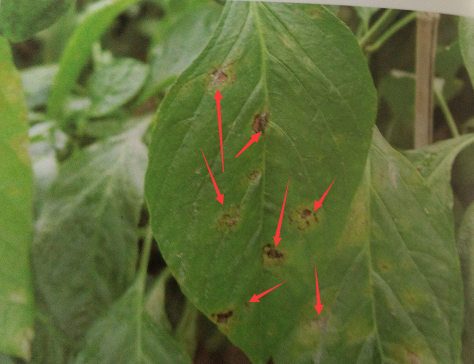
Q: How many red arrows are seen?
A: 7